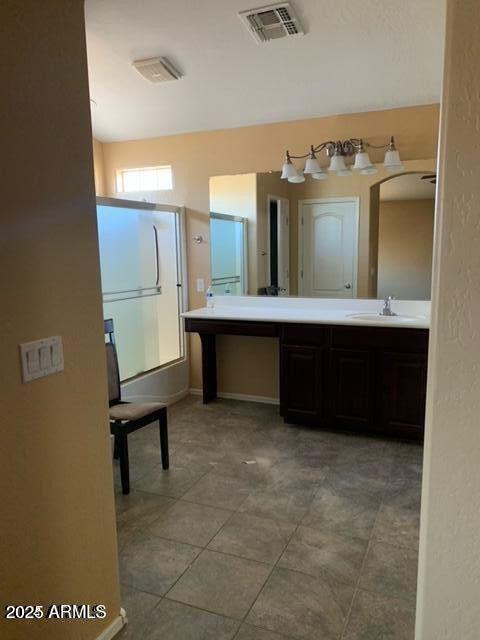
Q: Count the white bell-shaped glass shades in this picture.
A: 5